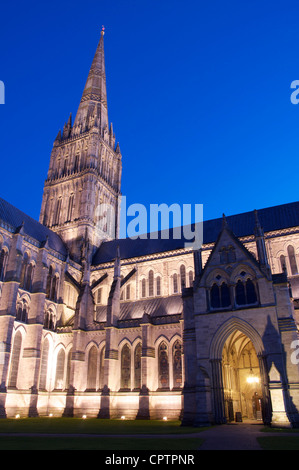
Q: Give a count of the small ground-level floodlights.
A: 5